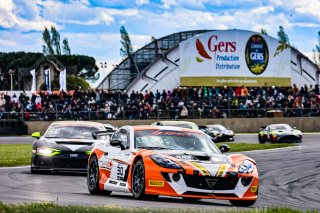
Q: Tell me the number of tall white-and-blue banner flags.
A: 3